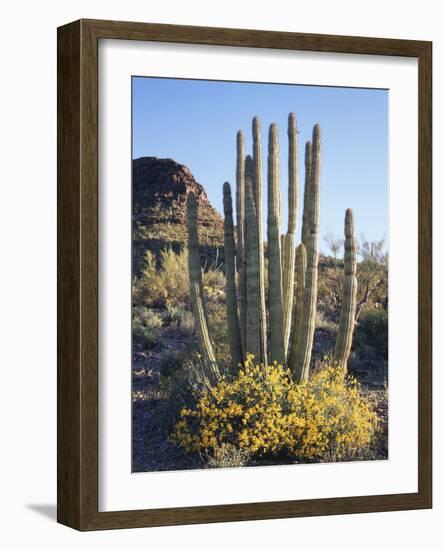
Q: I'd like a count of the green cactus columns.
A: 12